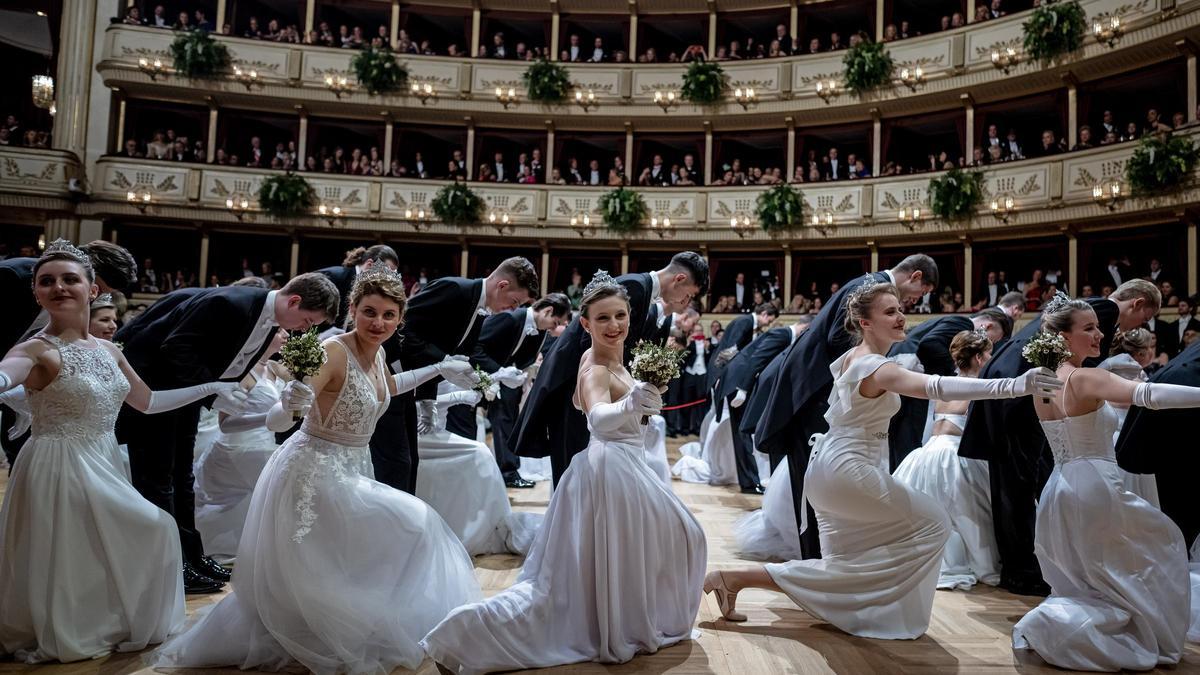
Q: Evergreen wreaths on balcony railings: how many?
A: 12